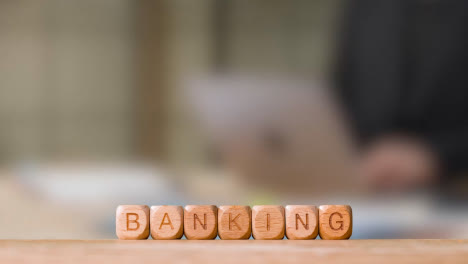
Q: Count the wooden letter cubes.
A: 7